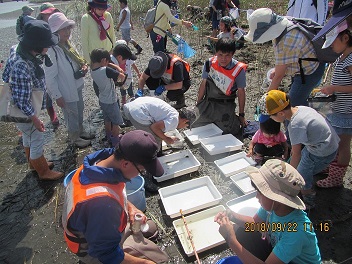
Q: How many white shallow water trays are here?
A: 9